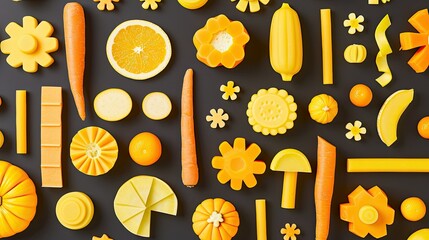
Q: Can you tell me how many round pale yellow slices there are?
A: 2